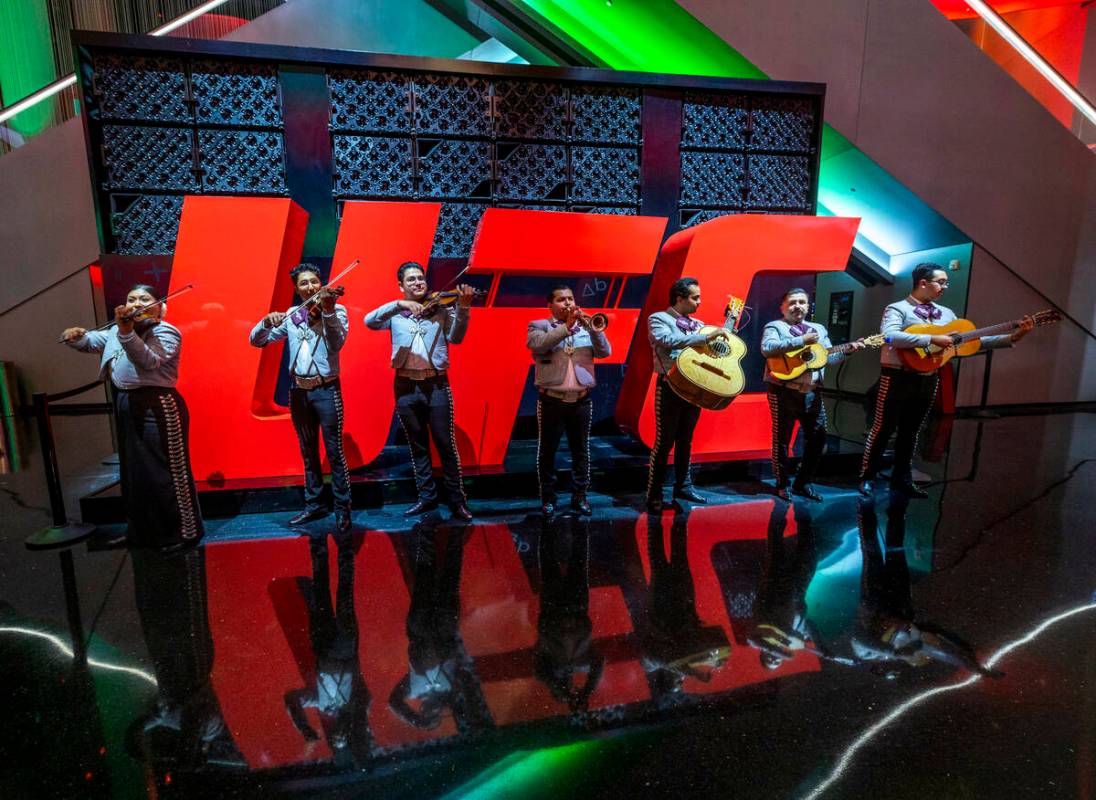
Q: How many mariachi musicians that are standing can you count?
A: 7